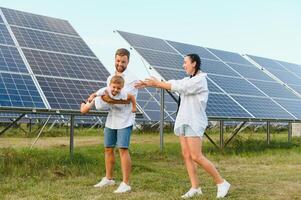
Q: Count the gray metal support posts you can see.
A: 5